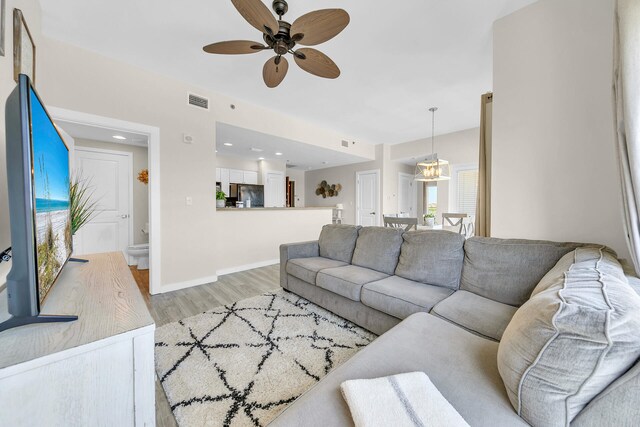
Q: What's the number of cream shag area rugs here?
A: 1